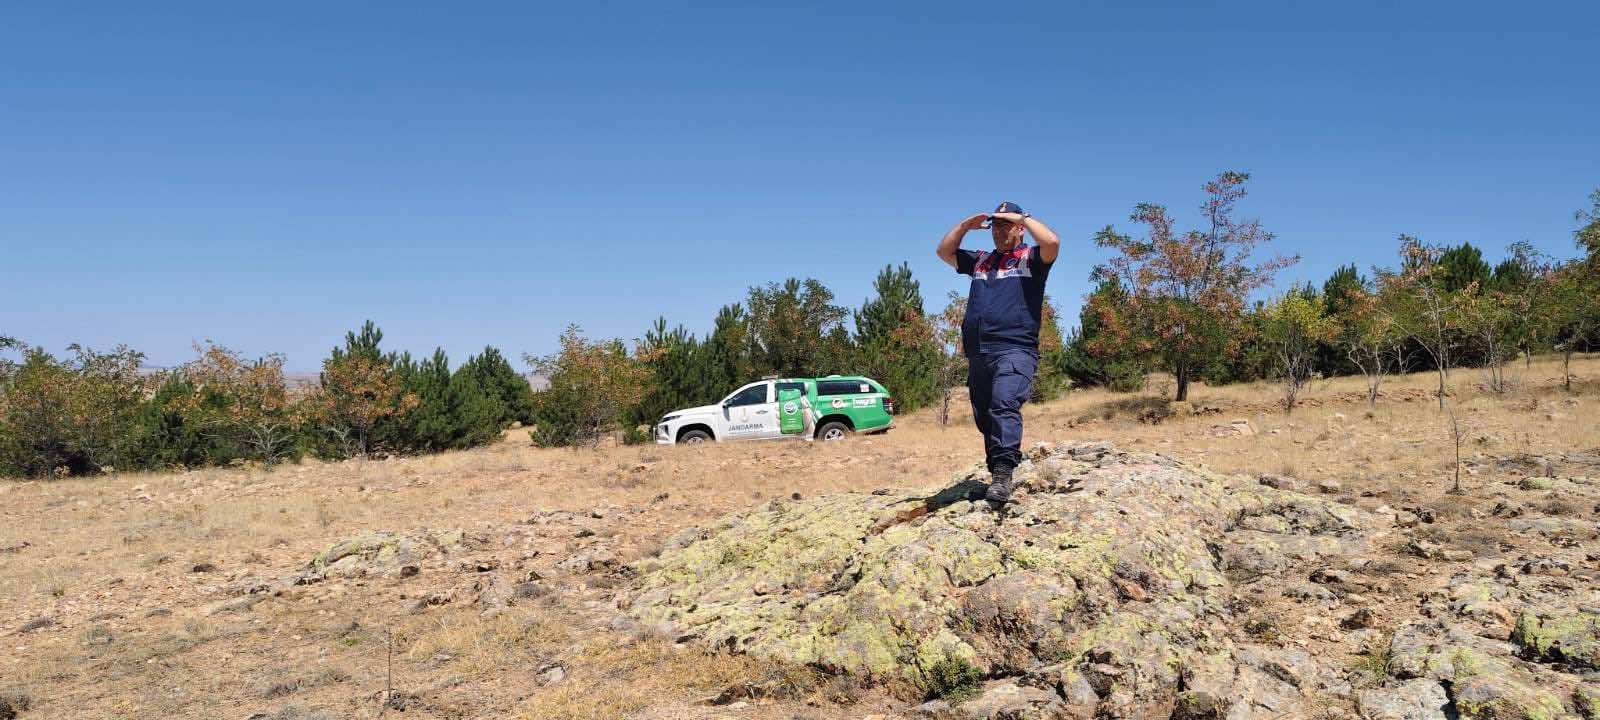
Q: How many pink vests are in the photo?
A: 0